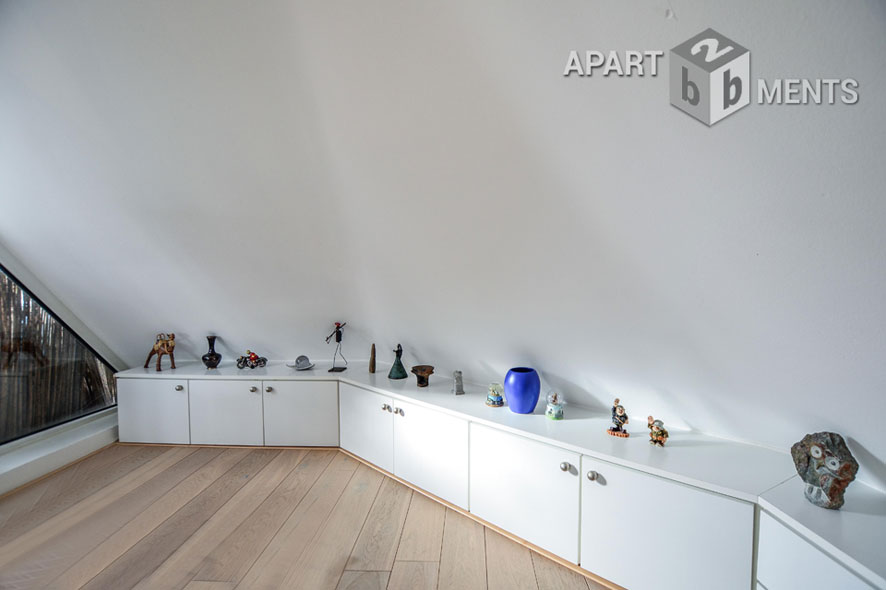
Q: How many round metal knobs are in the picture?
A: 7